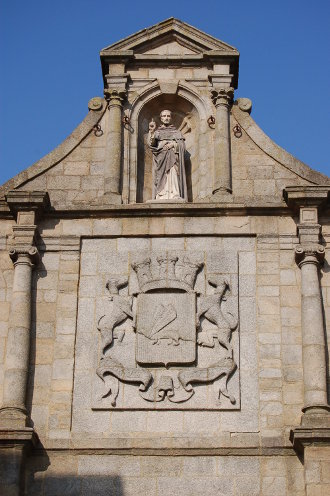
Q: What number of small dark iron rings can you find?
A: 4